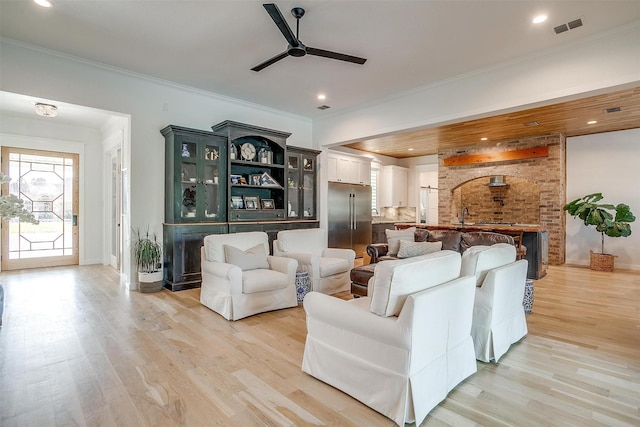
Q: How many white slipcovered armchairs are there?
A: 4